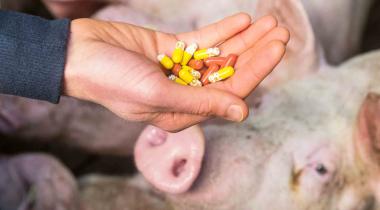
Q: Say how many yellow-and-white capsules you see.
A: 8